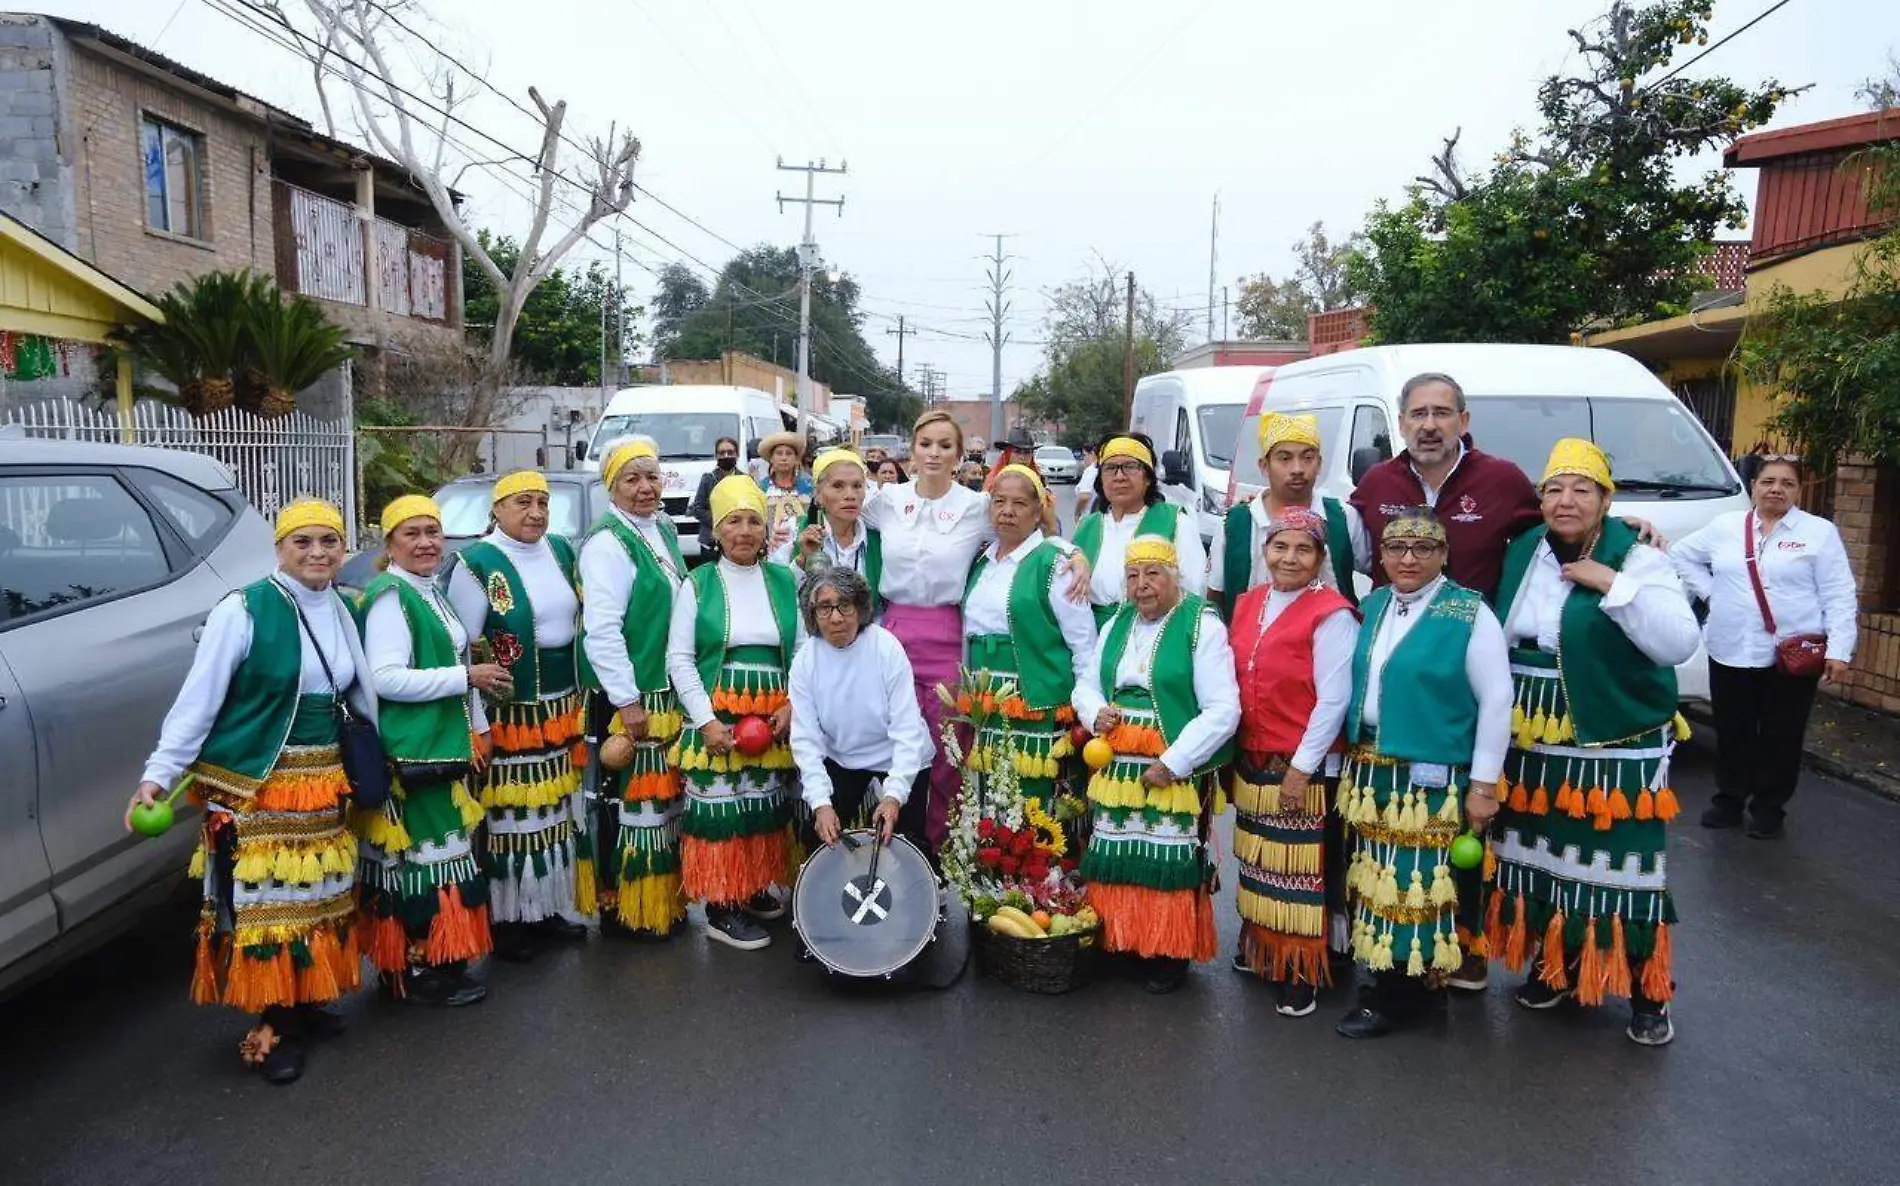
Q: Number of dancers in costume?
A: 13